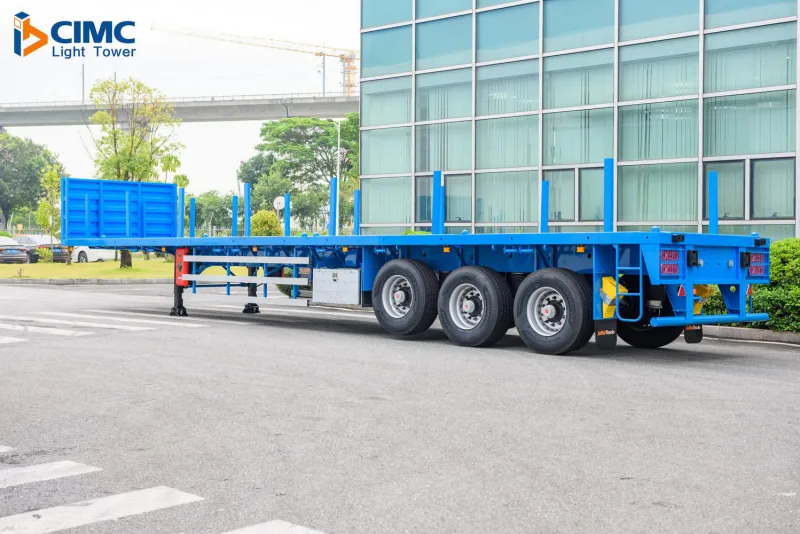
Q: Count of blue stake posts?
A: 14